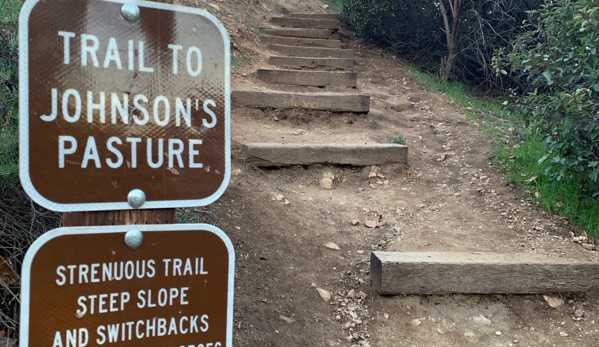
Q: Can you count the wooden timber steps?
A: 10